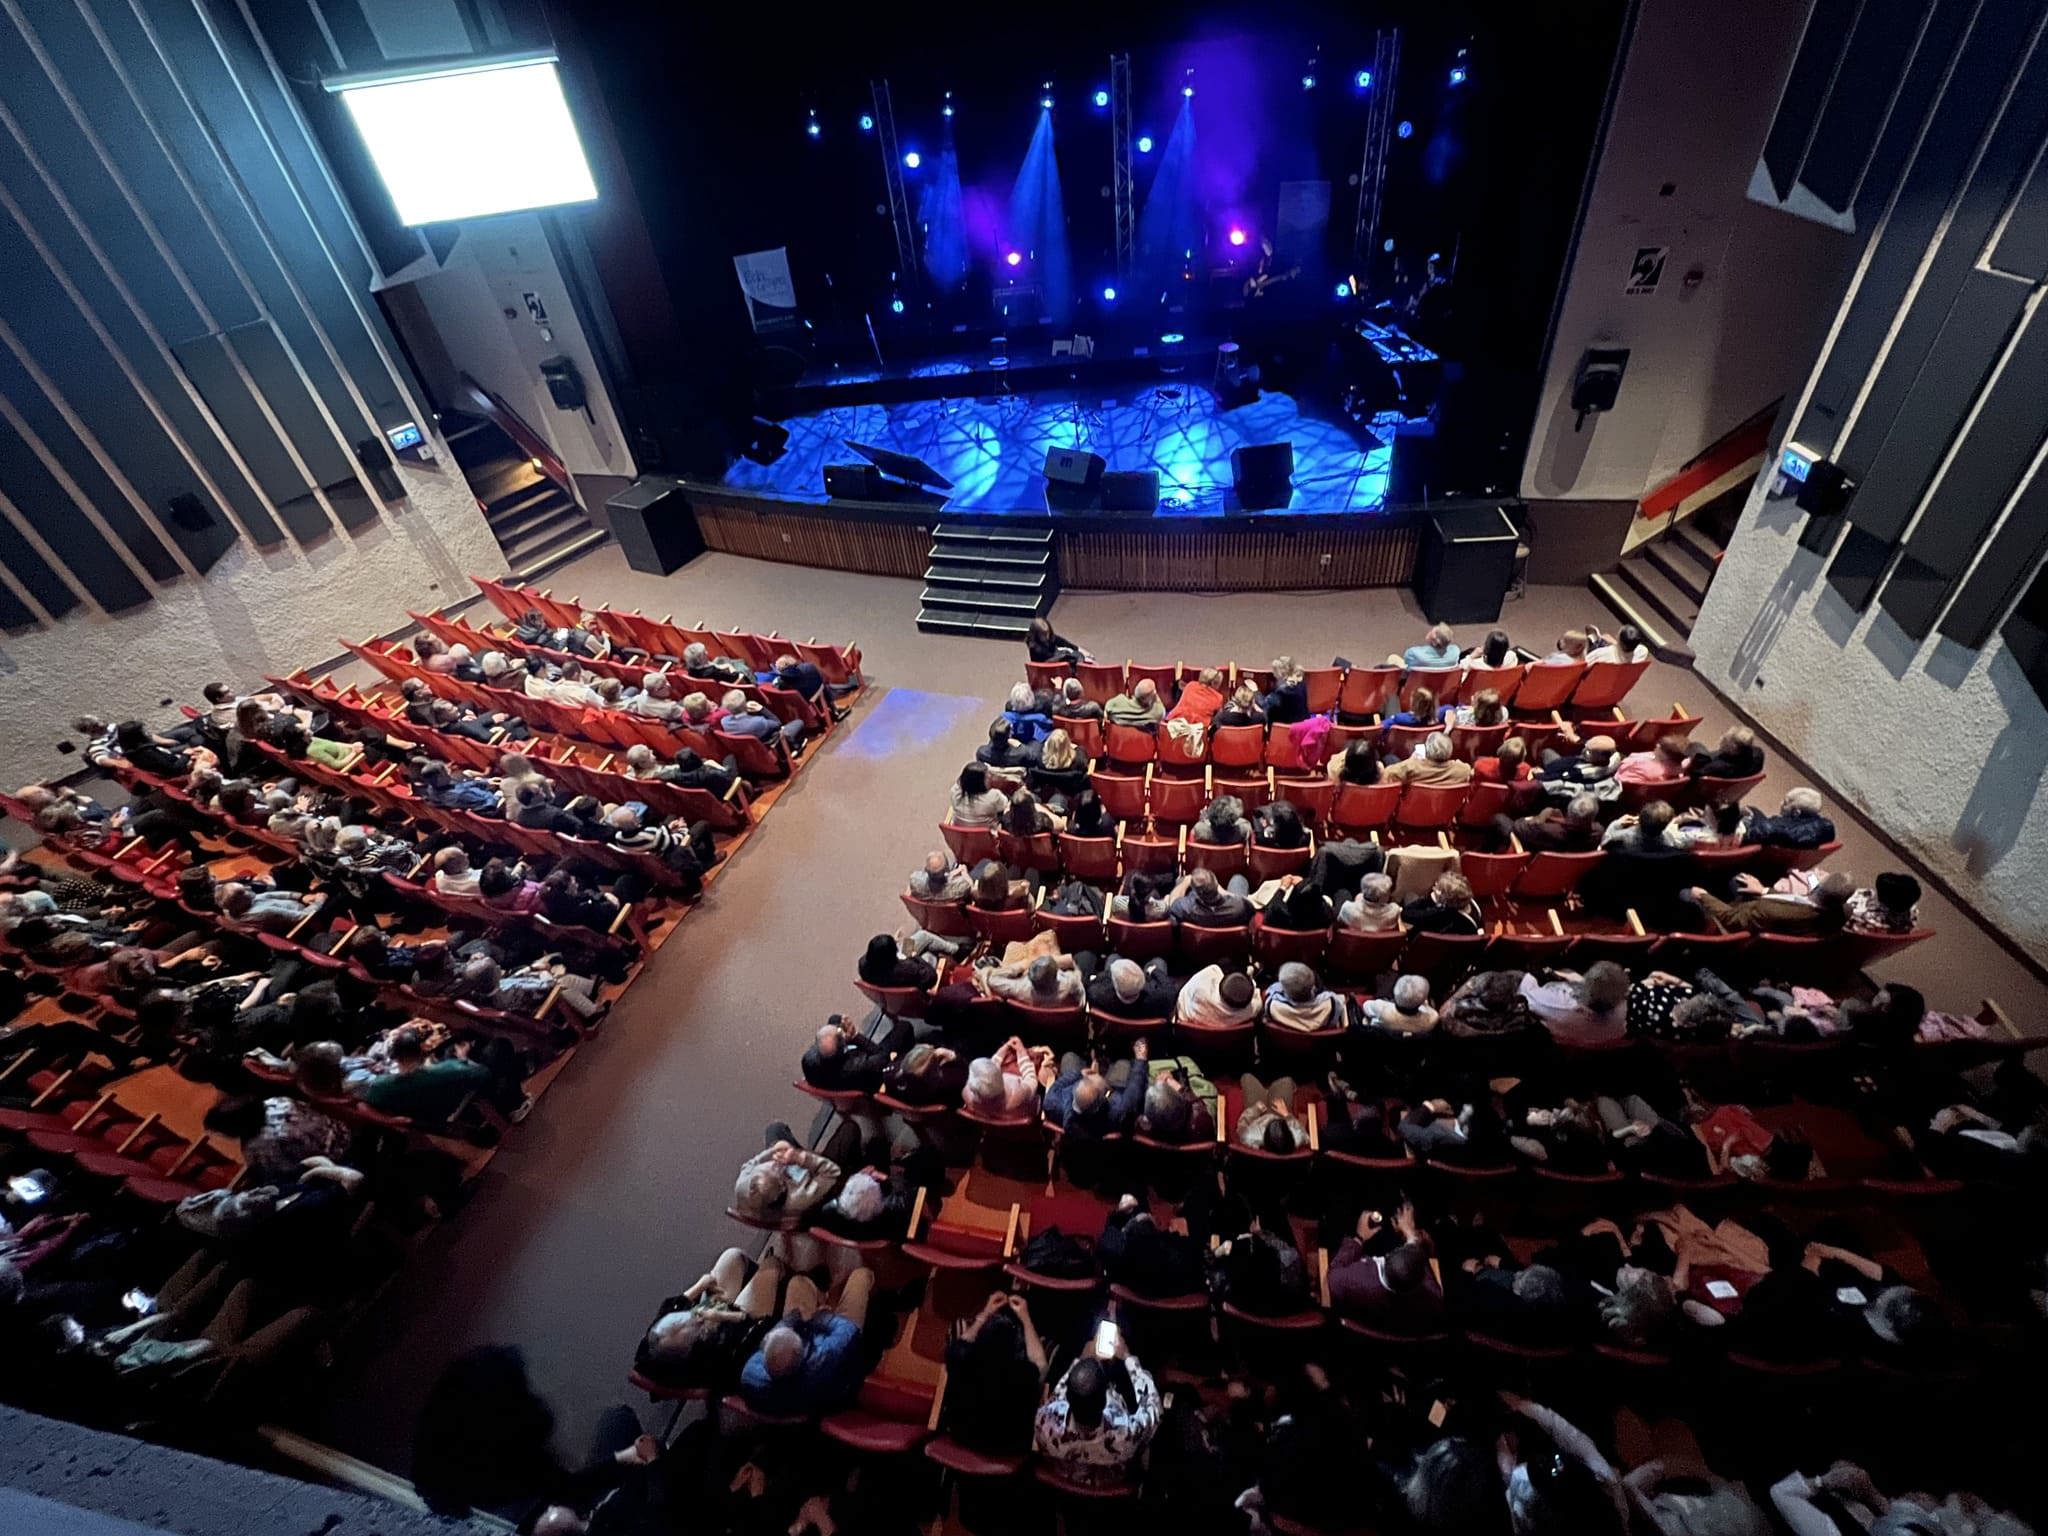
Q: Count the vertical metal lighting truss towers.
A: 3